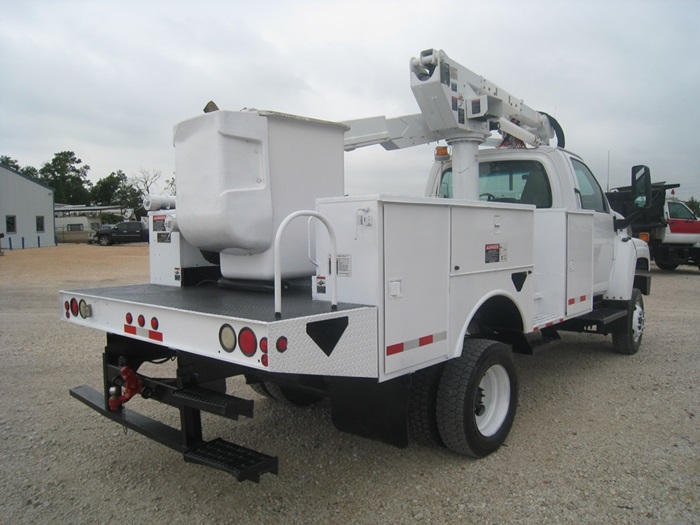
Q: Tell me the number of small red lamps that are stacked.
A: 4